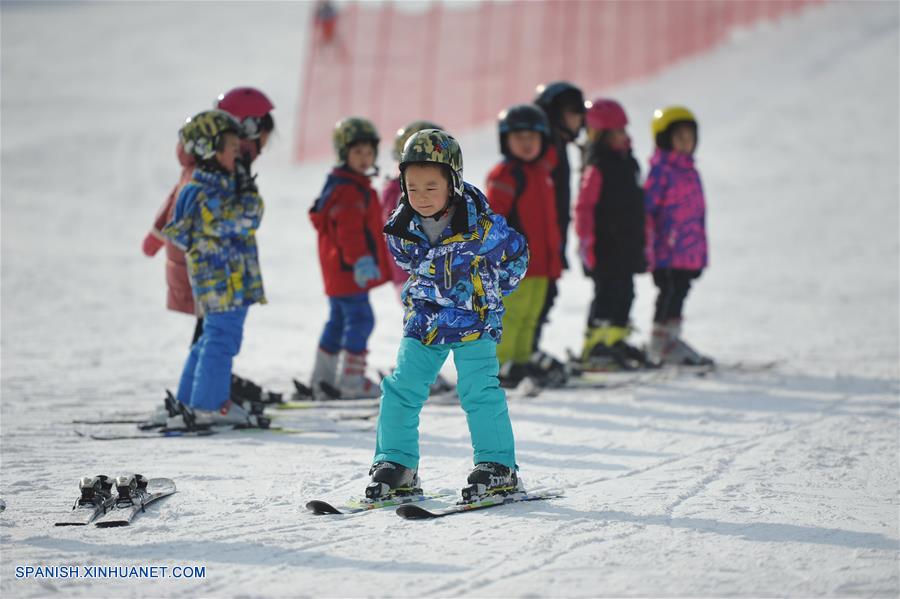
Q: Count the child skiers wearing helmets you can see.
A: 9